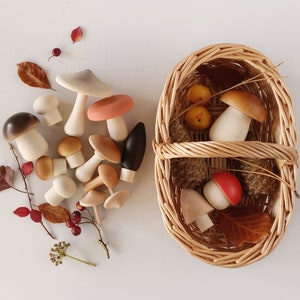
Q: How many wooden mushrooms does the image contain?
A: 15